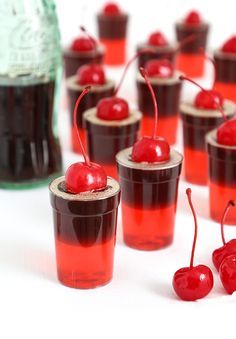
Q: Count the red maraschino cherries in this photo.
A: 15